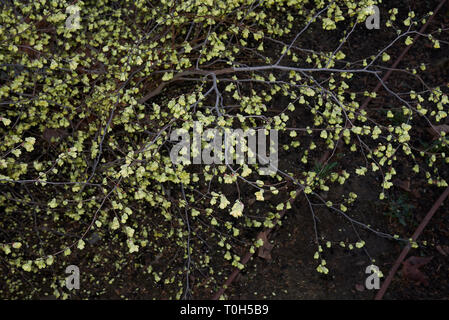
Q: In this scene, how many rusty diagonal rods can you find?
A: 2